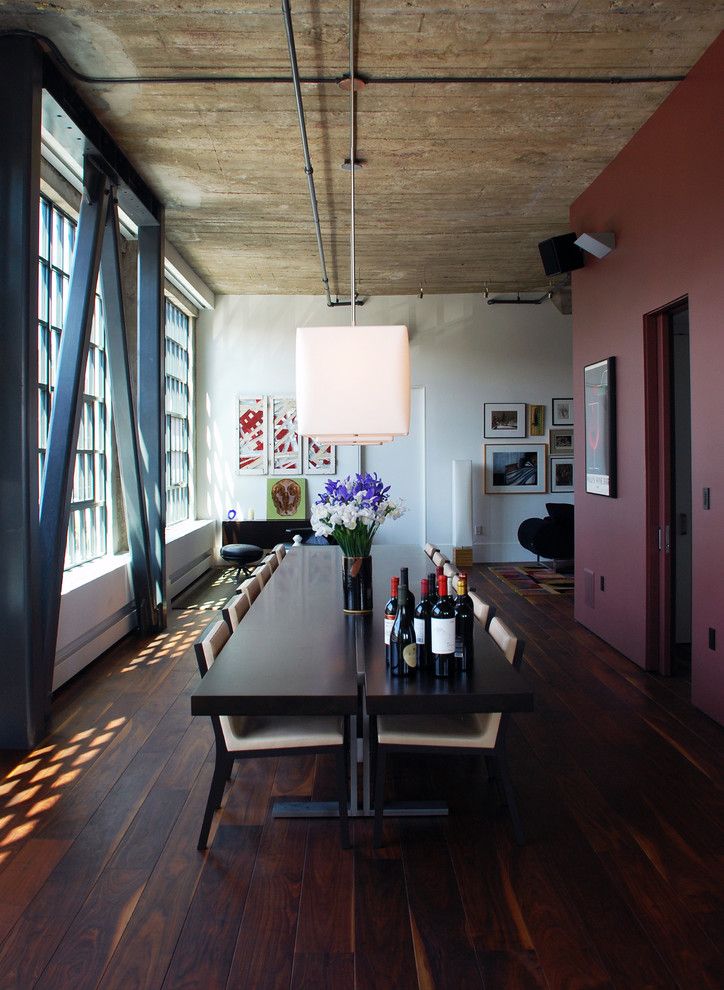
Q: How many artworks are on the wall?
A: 11